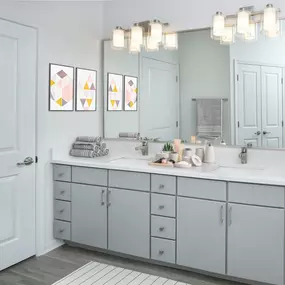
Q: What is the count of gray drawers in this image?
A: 8